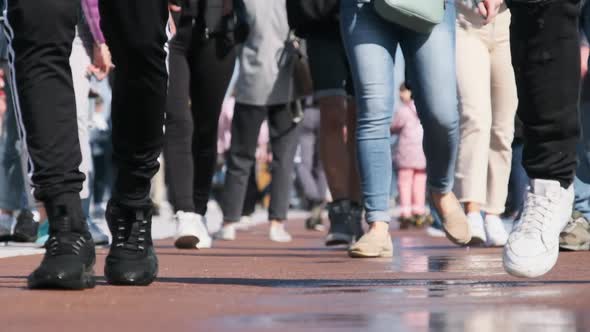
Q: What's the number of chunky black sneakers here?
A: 2